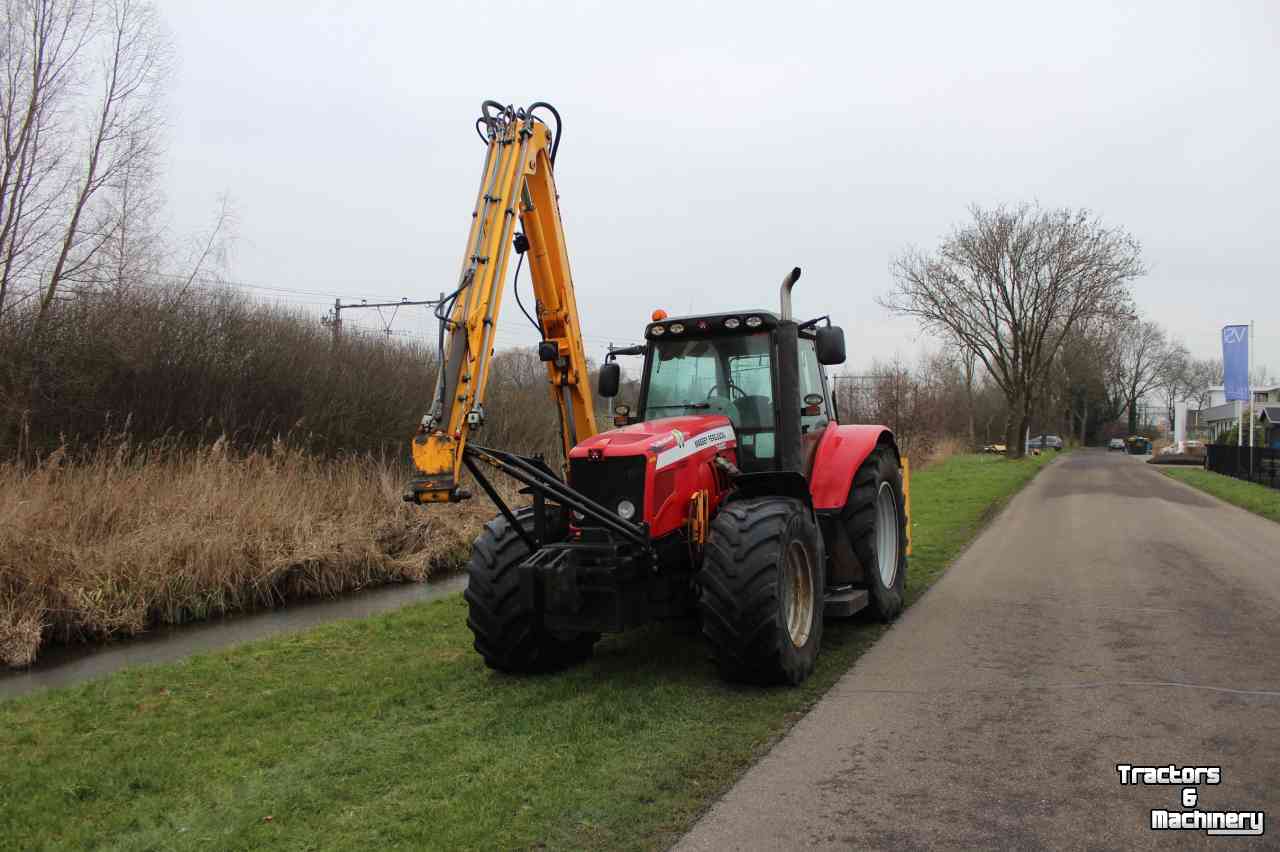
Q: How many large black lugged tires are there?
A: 3